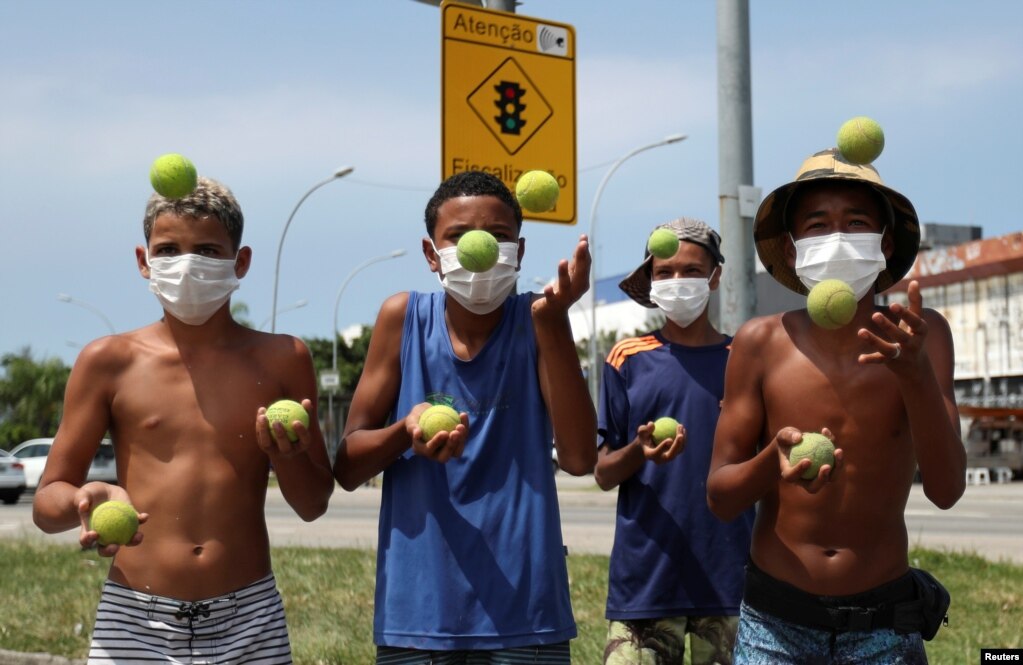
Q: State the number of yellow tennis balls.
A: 11